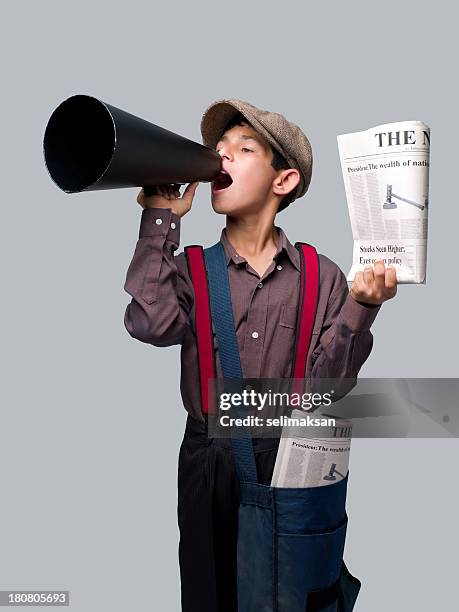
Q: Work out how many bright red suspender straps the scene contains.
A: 2